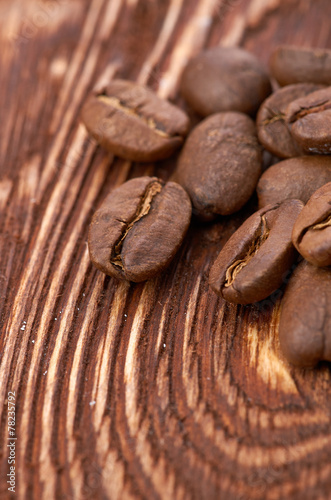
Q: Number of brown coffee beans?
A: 11